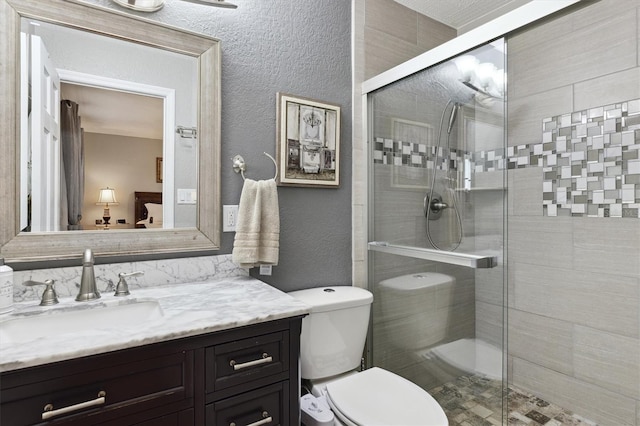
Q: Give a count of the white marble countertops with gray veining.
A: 1